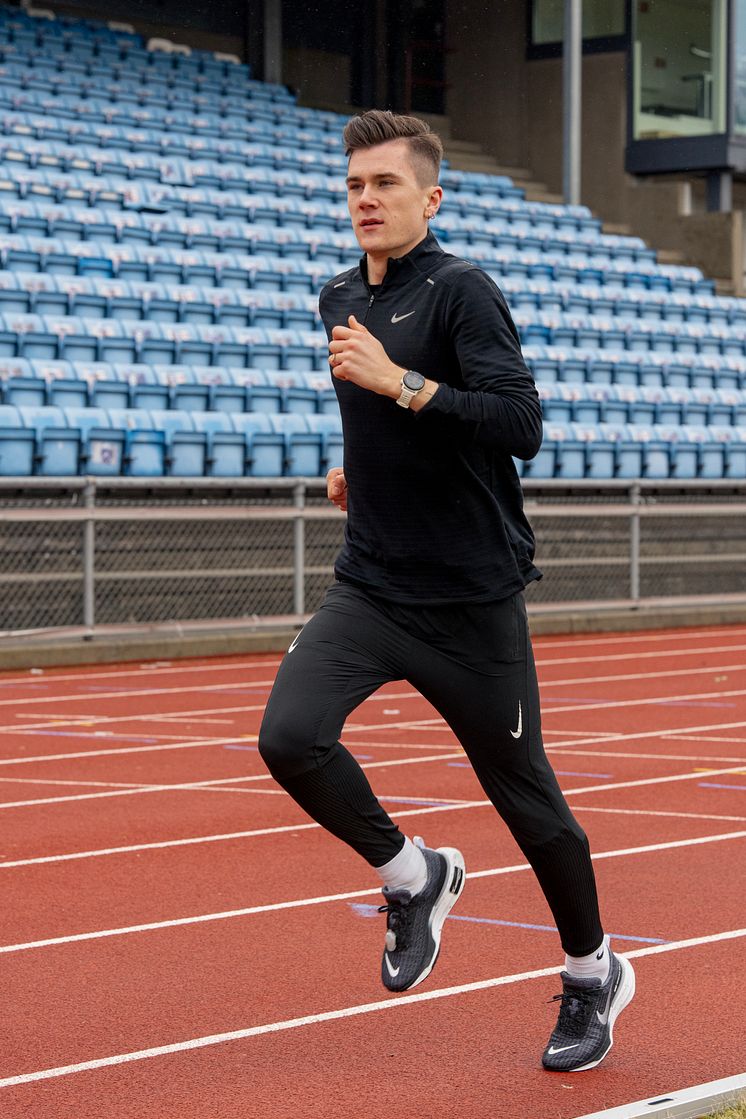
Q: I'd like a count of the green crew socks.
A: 0